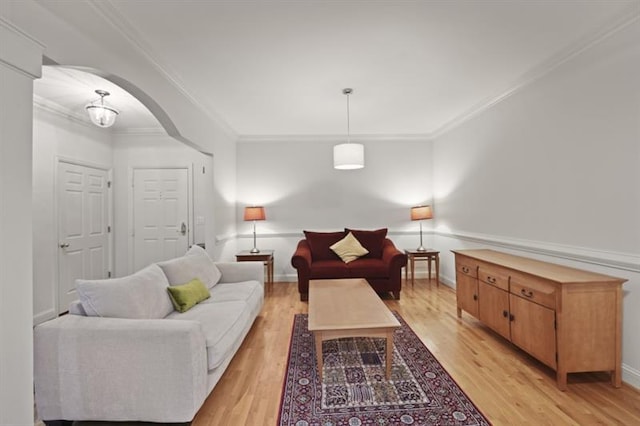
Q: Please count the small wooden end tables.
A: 2